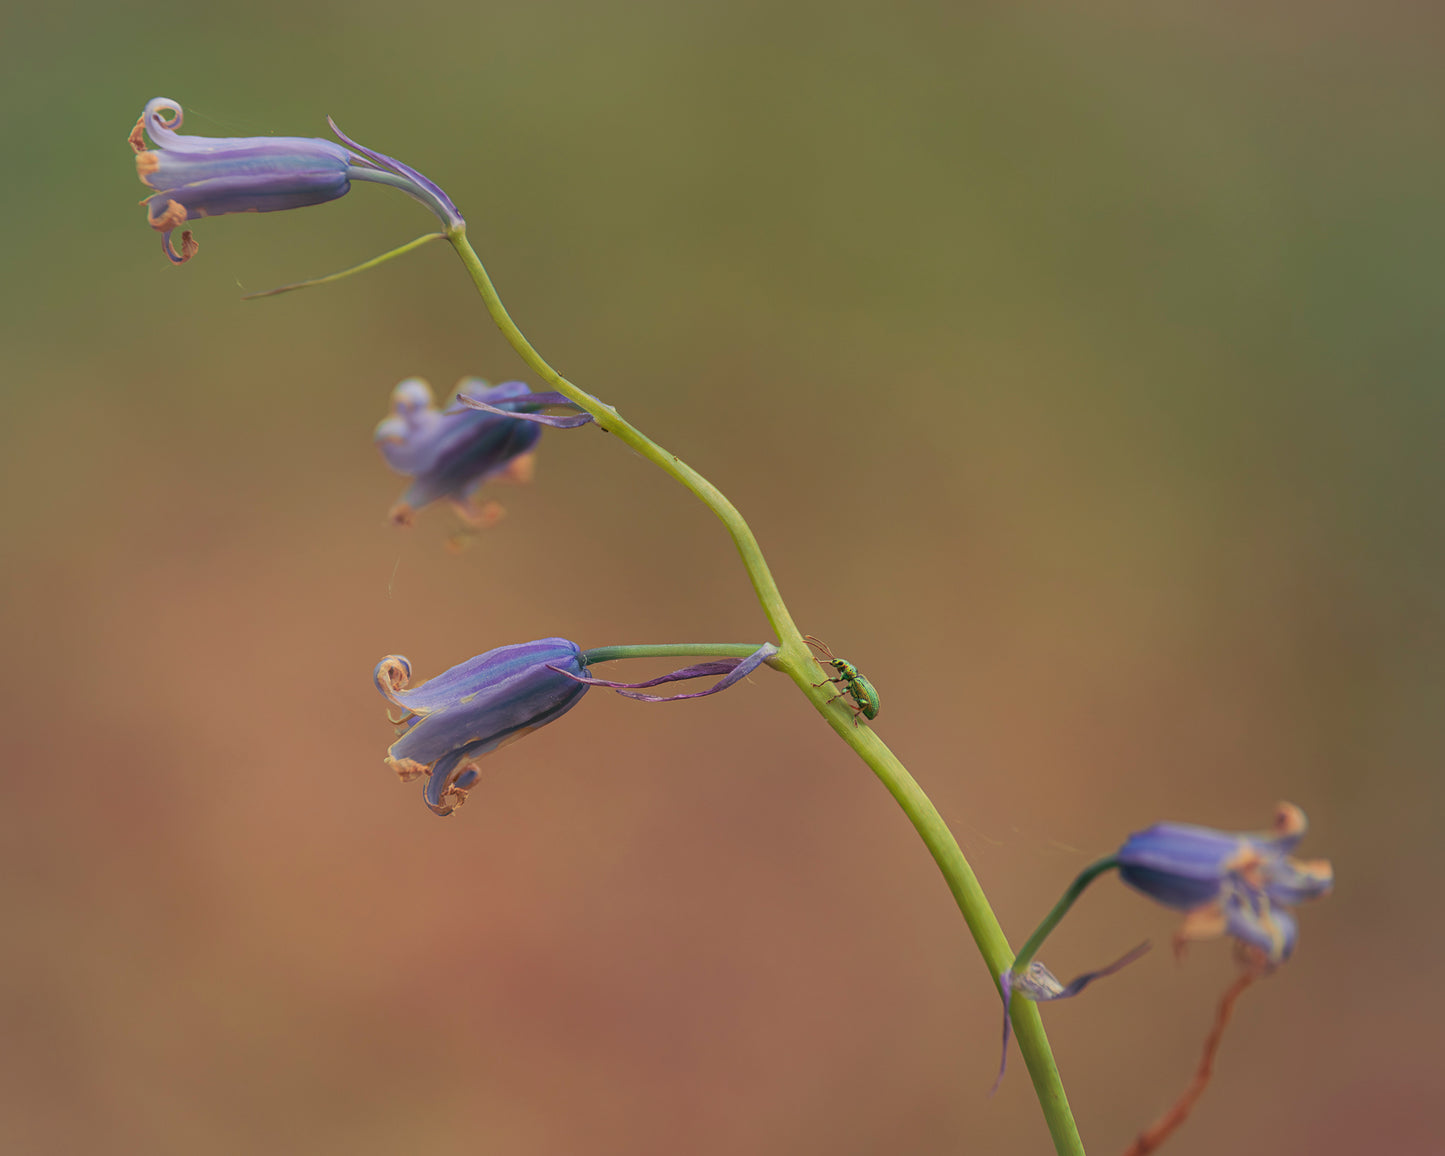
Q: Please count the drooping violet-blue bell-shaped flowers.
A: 4